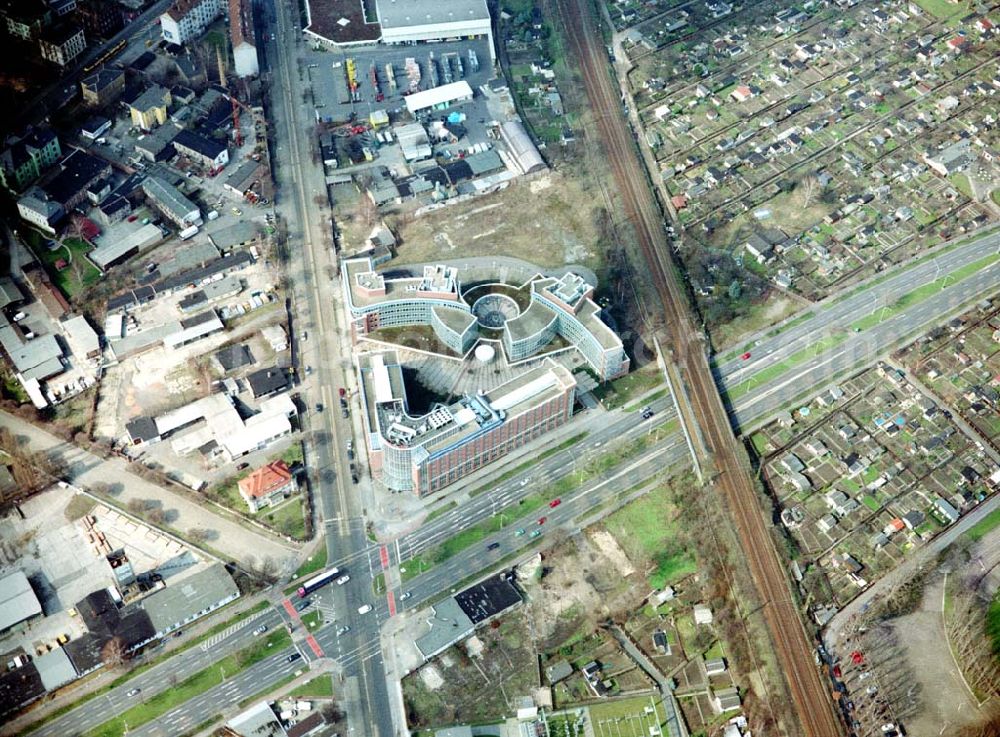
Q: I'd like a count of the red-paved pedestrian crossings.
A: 4